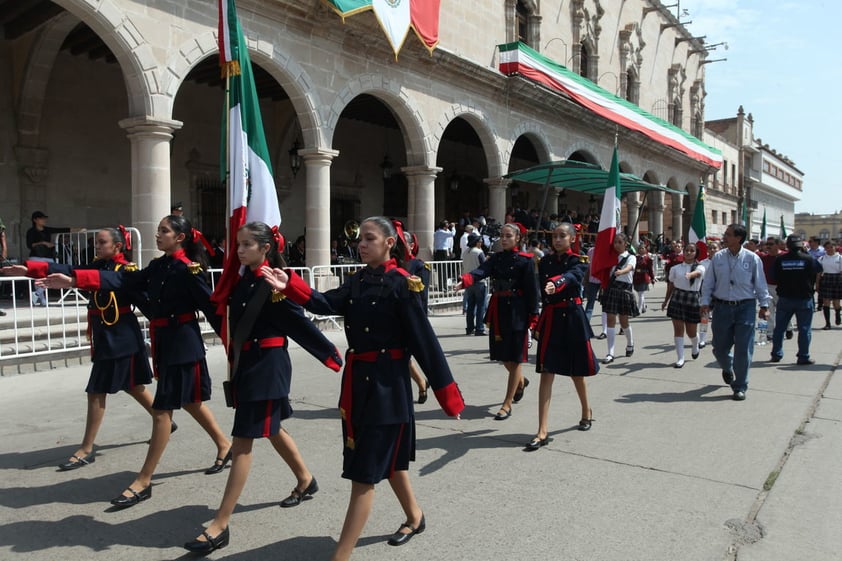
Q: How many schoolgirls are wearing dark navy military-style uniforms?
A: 7